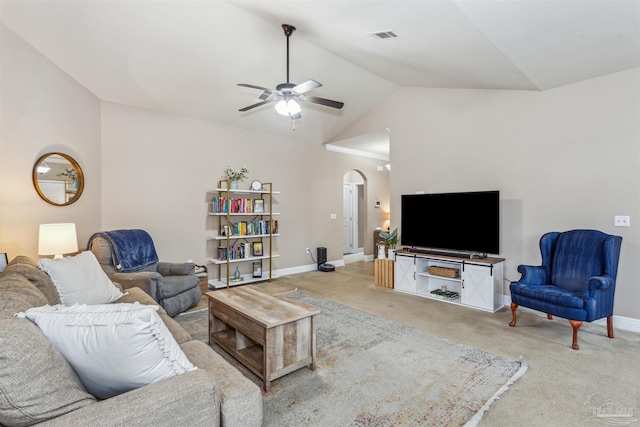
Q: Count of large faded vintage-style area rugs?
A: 1